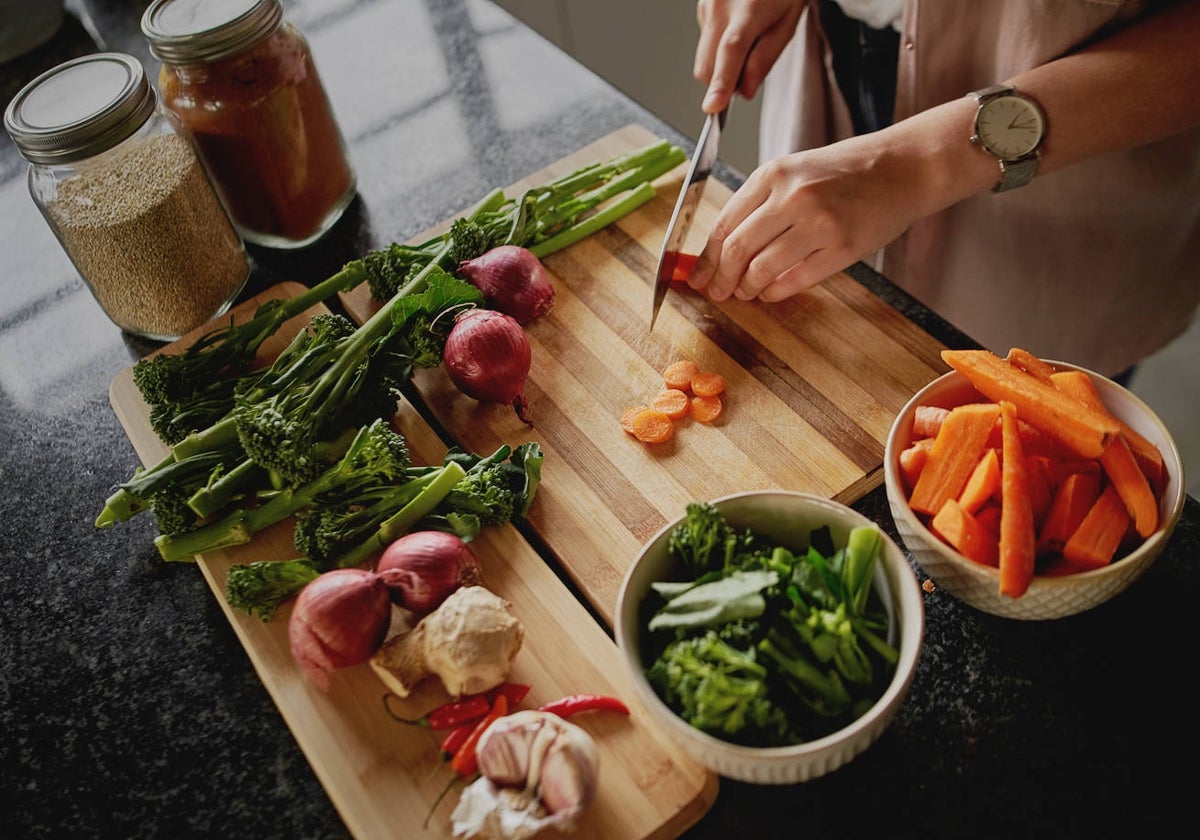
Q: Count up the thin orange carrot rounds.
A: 6